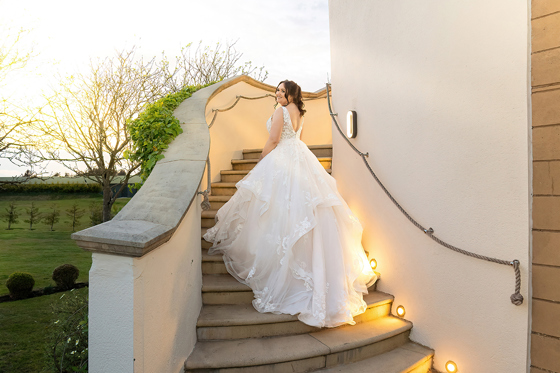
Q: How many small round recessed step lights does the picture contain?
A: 3